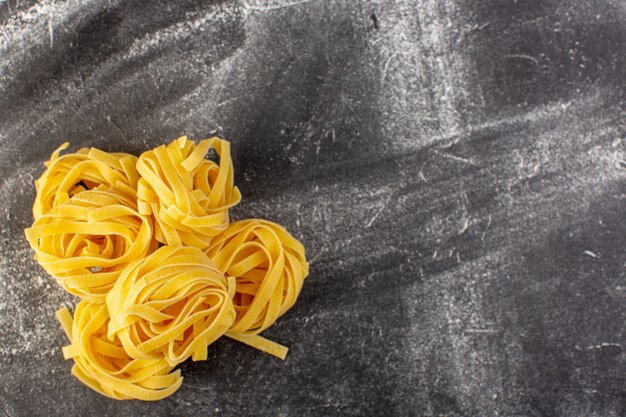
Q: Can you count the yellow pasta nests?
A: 6